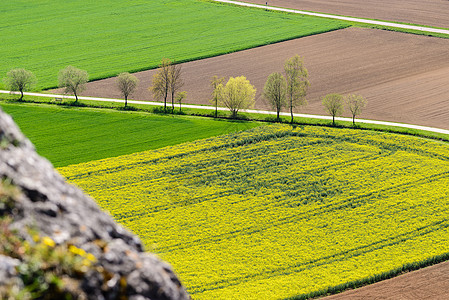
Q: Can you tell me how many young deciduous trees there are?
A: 12